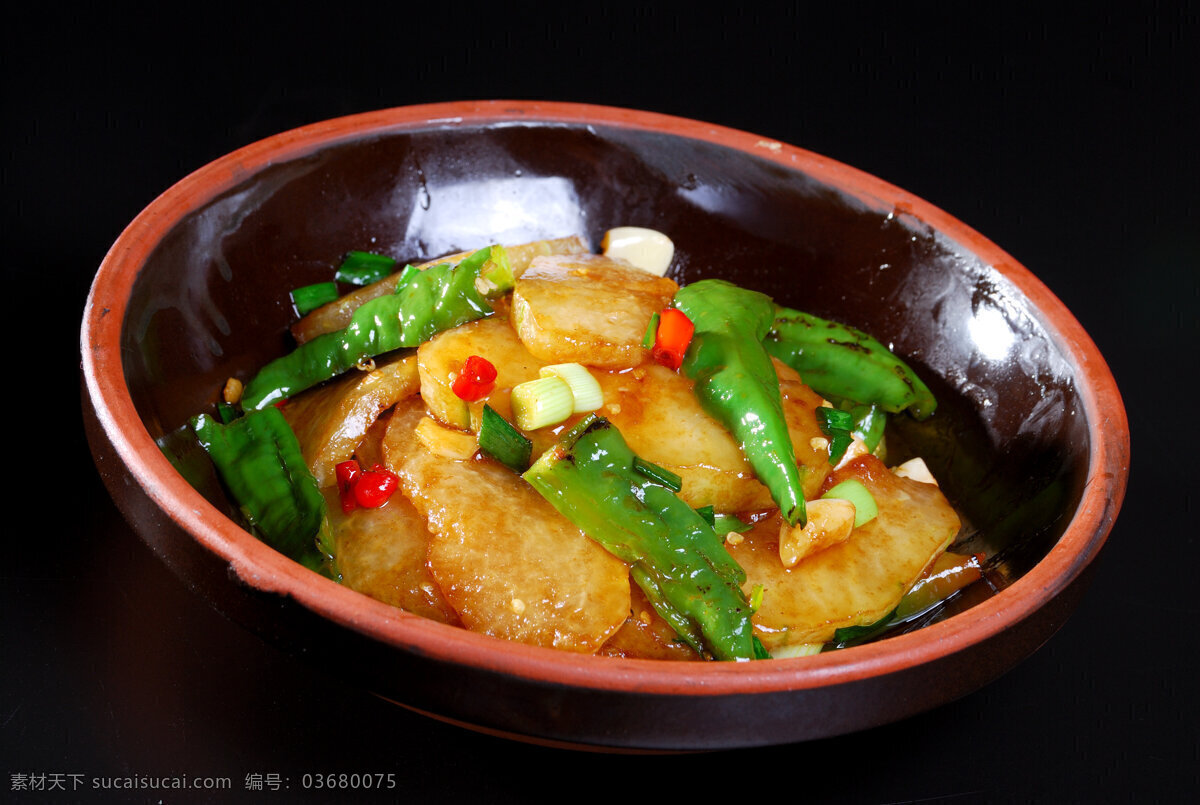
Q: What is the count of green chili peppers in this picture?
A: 5